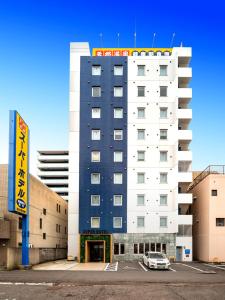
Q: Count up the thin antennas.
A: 5